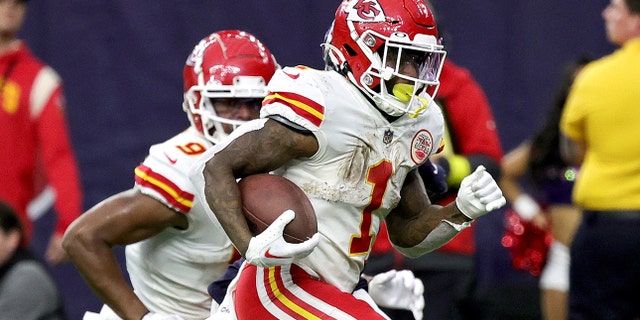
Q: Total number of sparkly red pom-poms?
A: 1